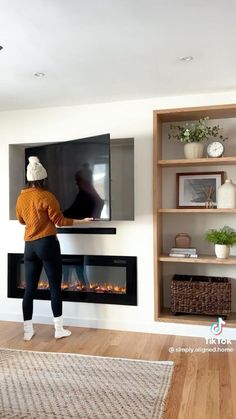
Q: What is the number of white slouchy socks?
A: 2